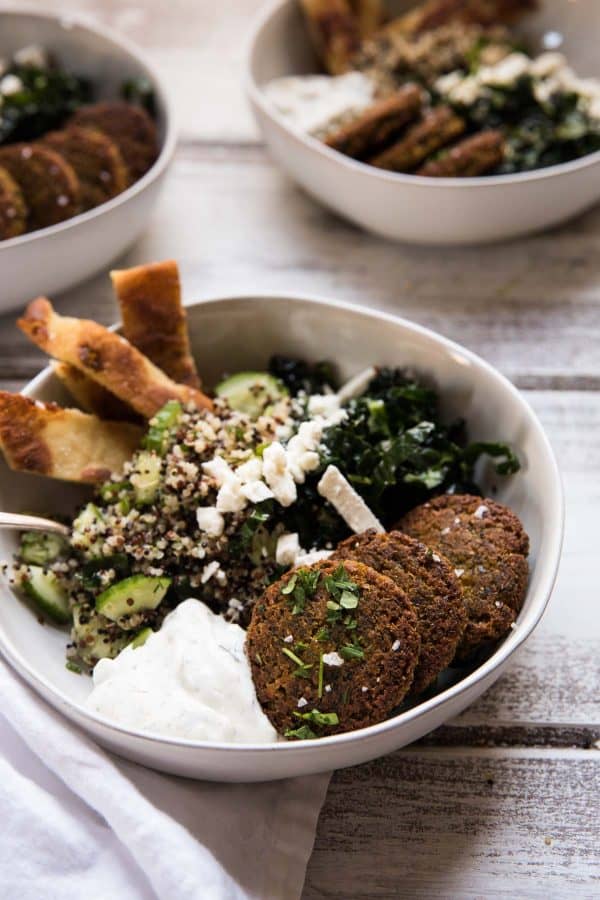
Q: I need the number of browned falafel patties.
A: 10